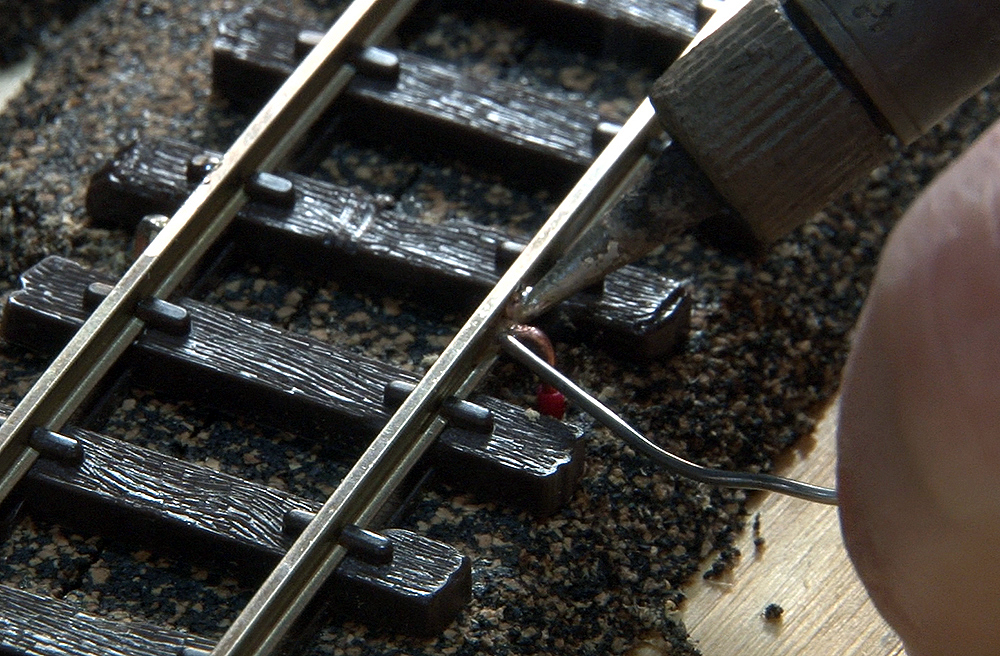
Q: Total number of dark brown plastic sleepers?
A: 6